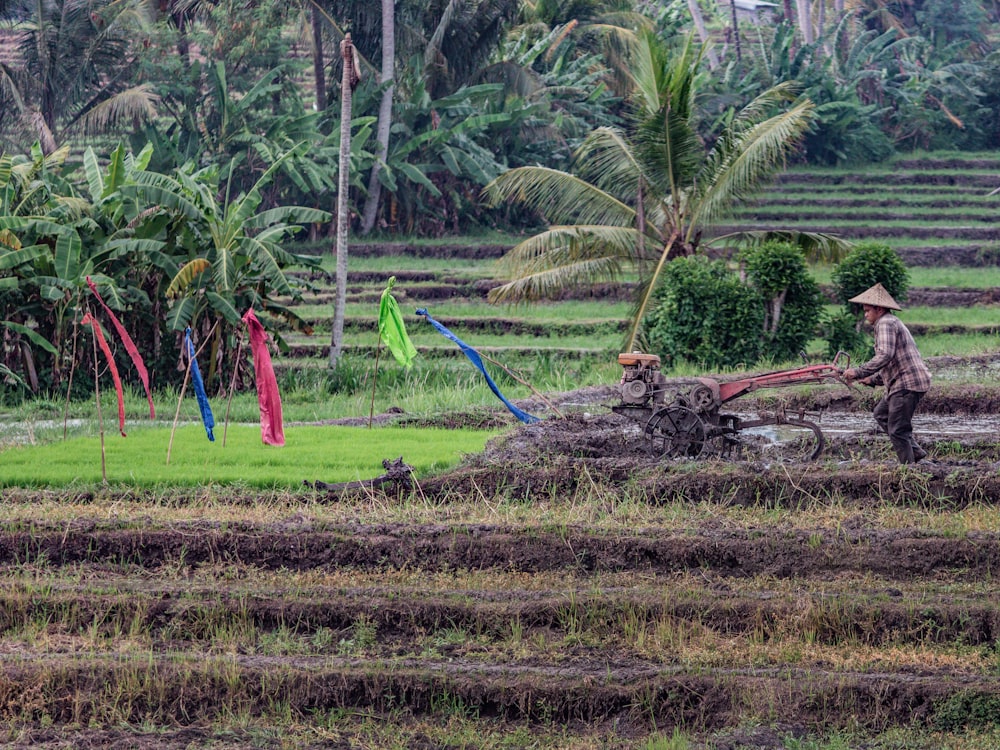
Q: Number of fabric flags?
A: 6